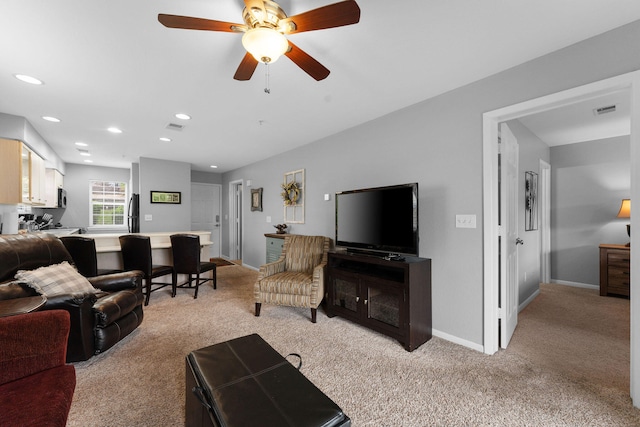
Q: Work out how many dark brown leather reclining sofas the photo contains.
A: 1